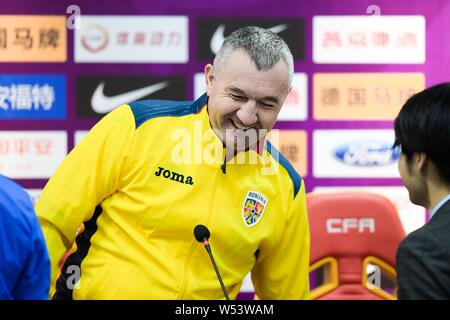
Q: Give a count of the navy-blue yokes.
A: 2